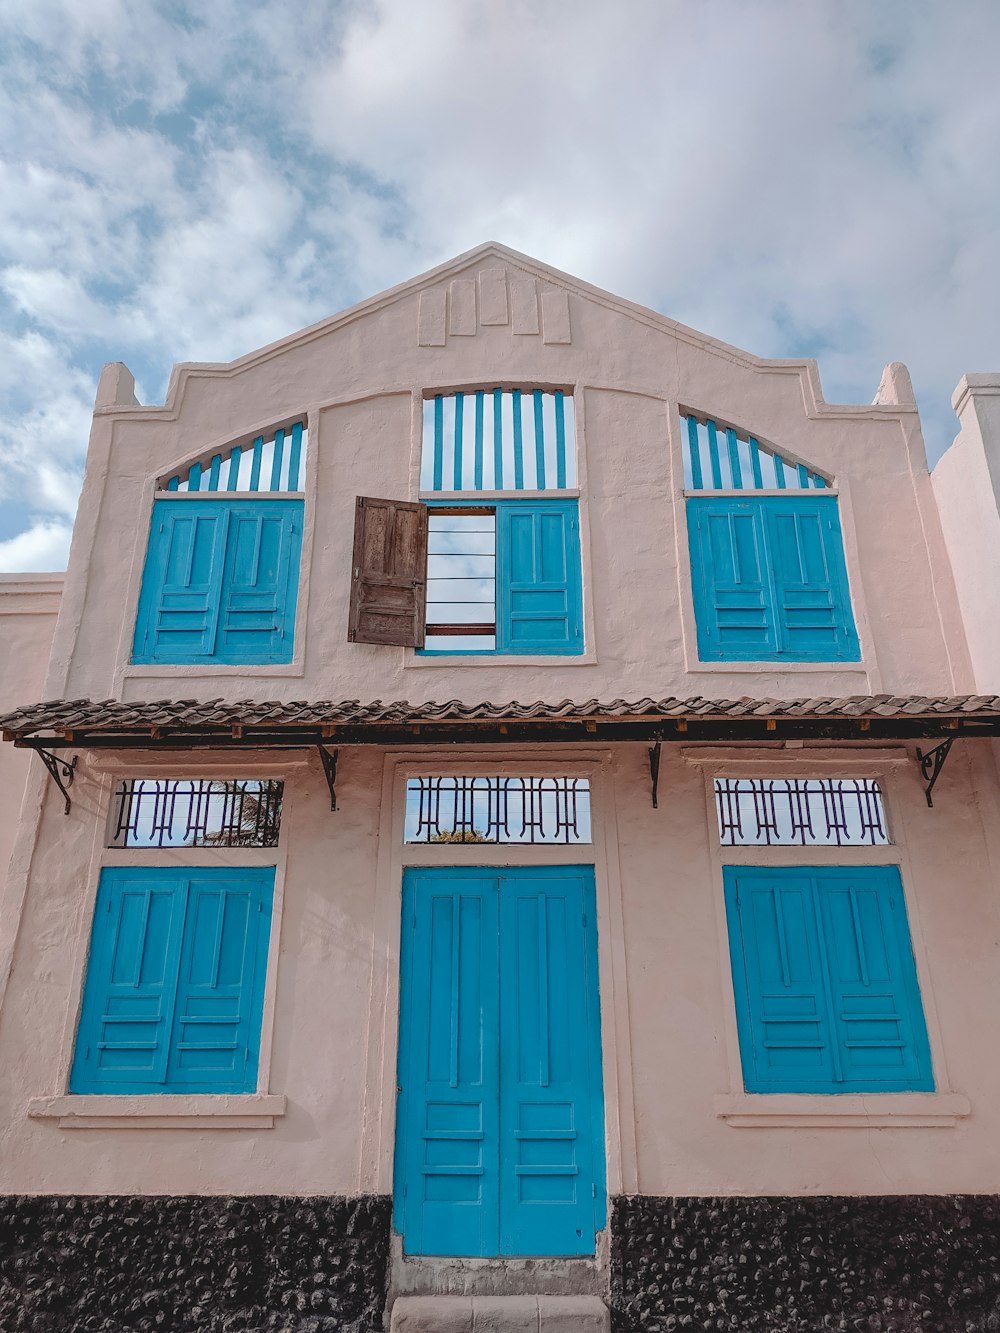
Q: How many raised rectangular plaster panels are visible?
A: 5